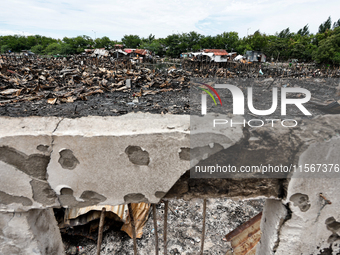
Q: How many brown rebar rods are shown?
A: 5